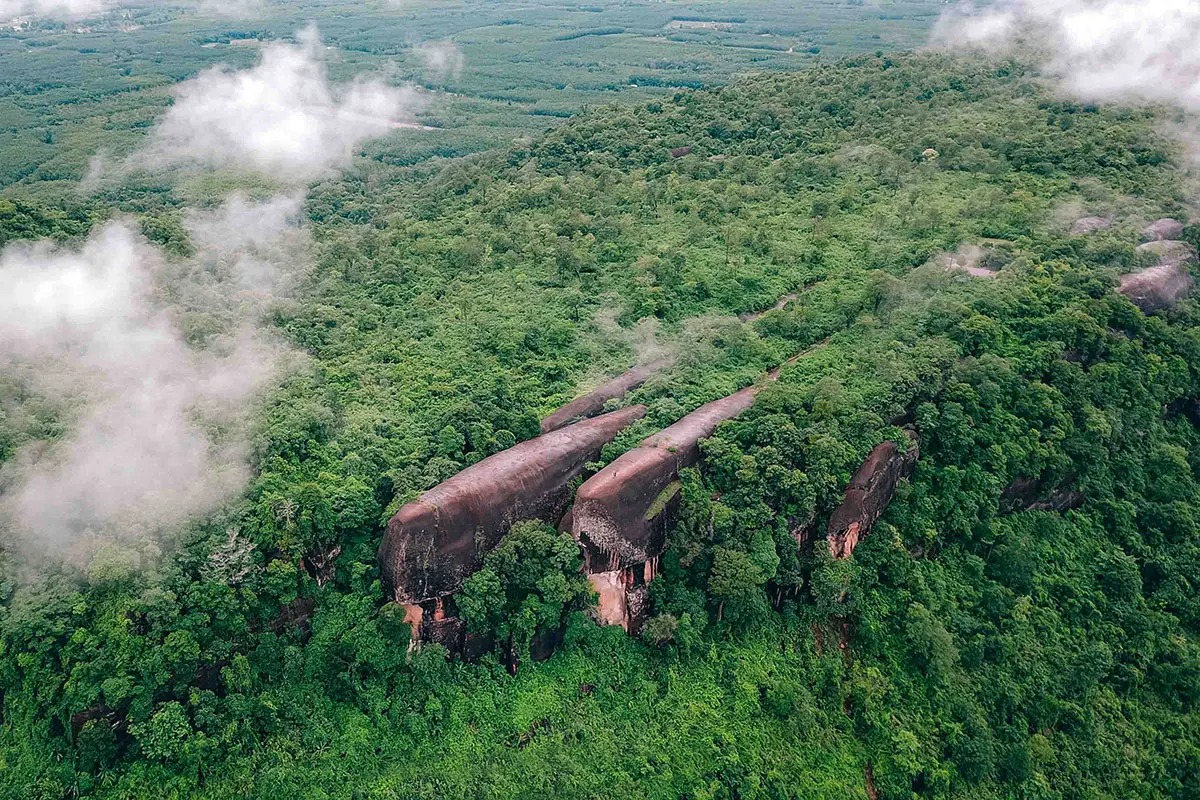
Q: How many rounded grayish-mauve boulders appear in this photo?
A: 4